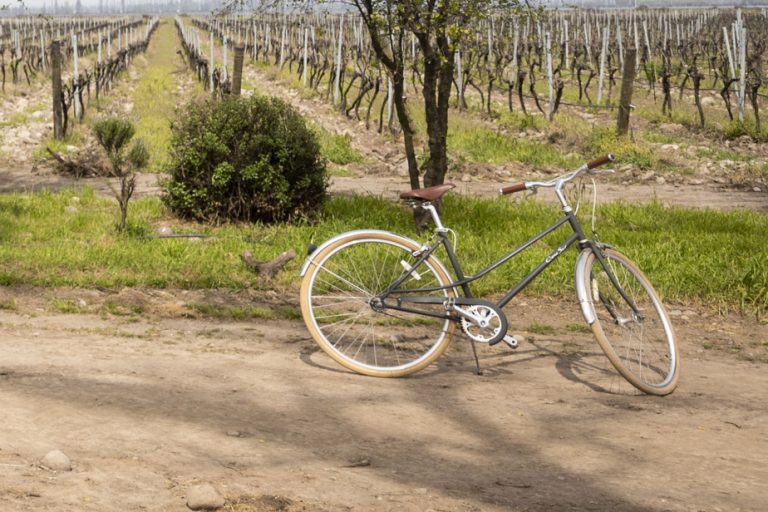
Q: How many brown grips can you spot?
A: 2